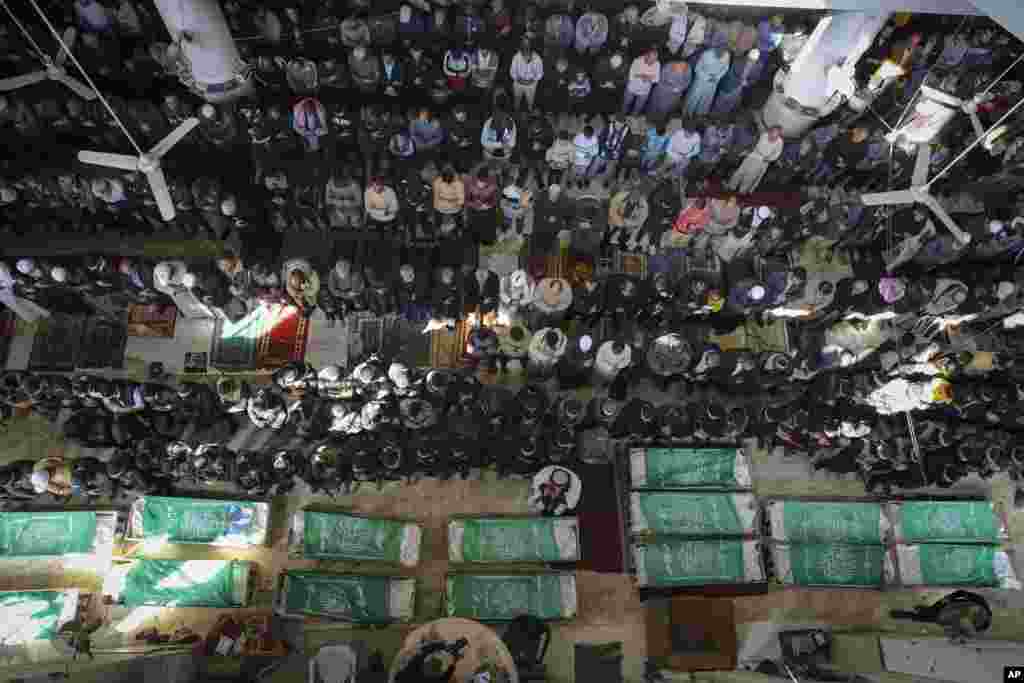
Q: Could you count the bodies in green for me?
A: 15